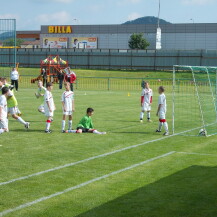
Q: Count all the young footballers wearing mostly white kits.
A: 5